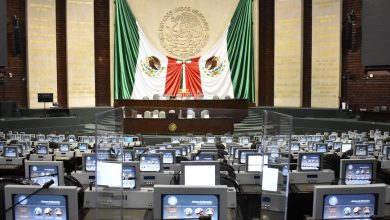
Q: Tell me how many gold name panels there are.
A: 4